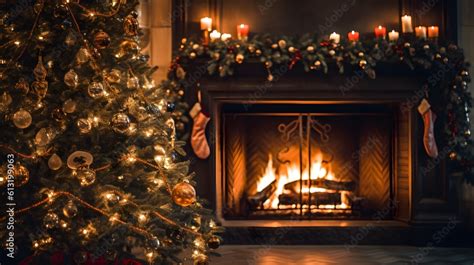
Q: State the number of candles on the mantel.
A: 11